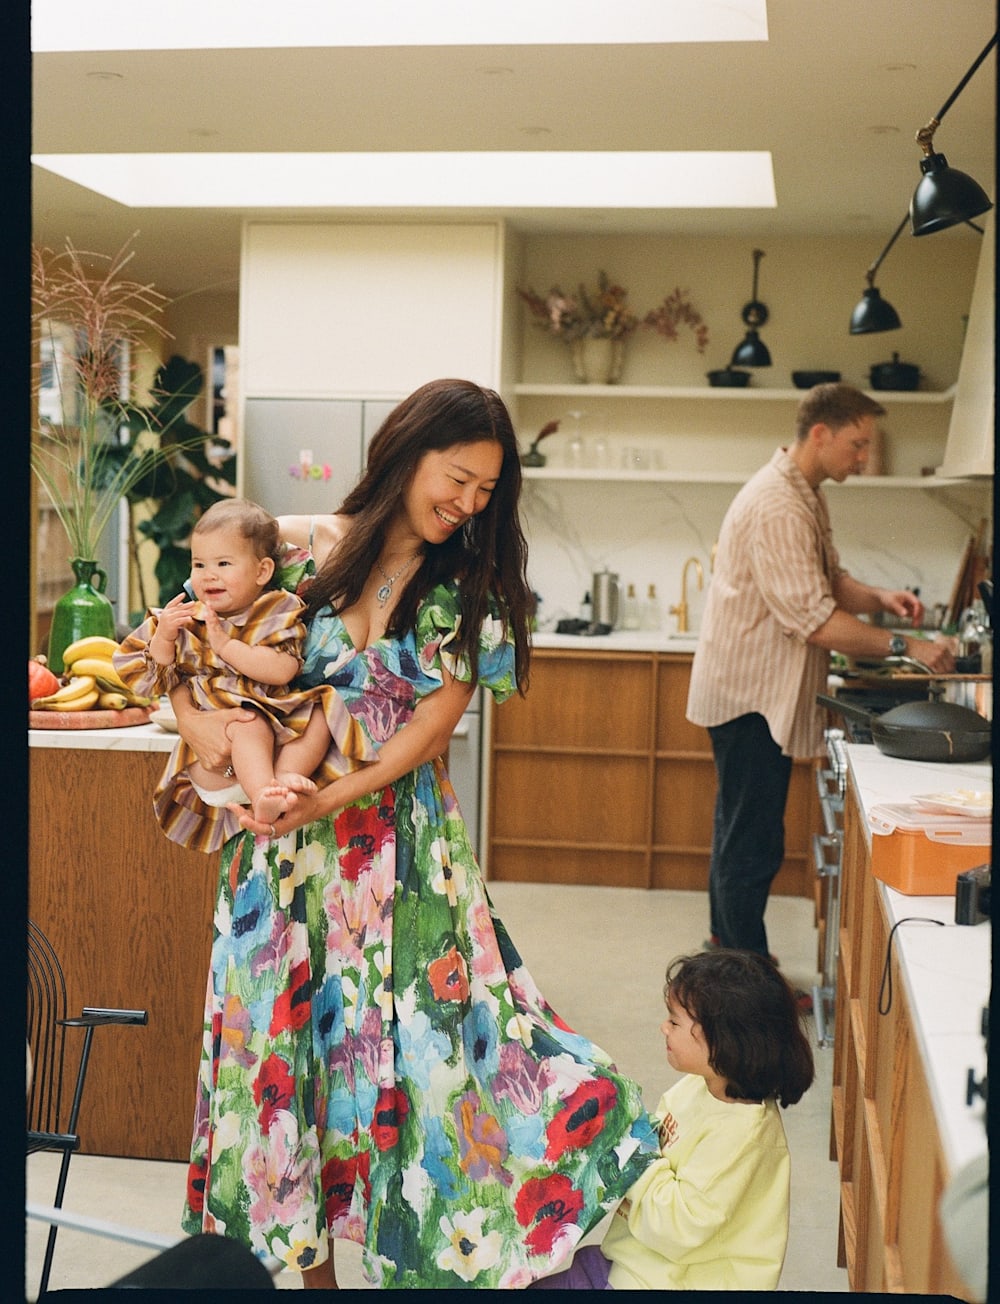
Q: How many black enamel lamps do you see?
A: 3